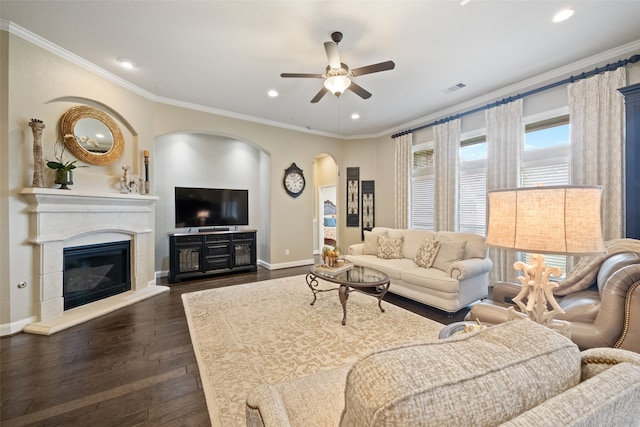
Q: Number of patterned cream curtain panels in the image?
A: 4